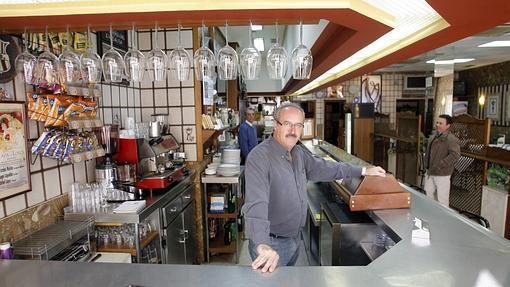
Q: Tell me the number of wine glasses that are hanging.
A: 13